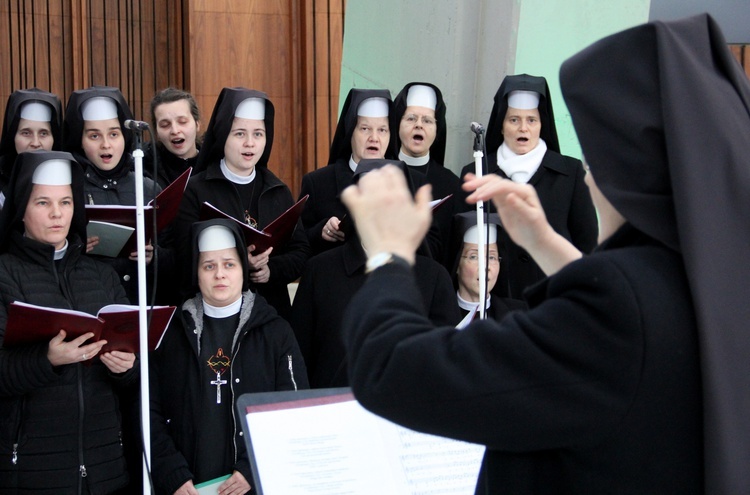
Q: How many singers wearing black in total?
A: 11